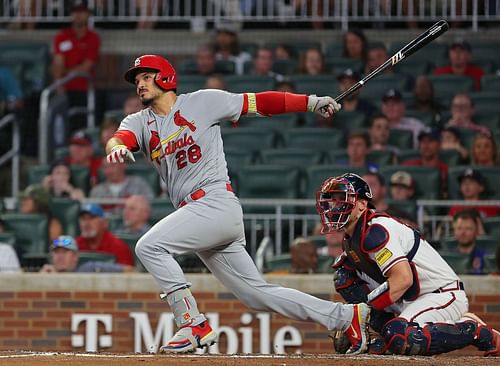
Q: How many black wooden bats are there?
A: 1